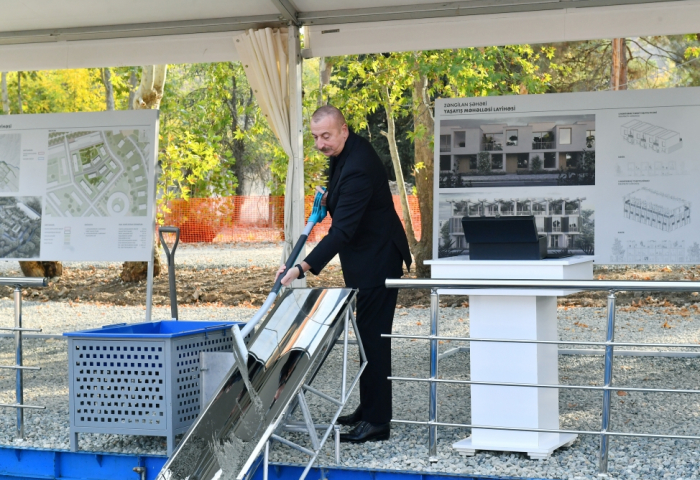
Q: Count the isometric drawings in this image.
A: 2